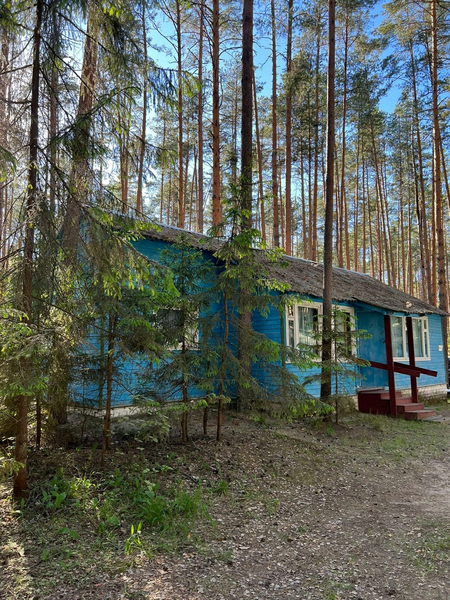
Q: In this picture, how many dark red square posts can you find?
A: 2